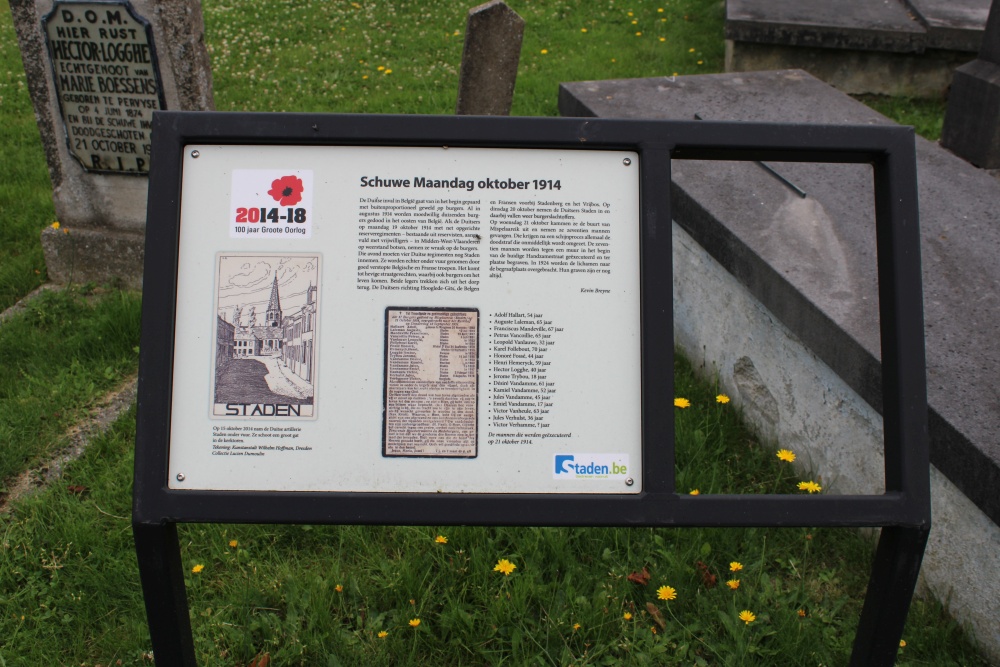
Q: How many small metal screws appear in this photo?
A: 4